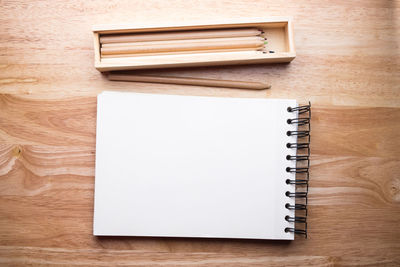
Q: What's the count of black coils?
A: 11